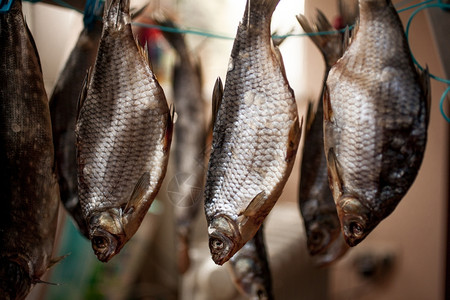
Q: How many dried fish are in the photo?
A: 8